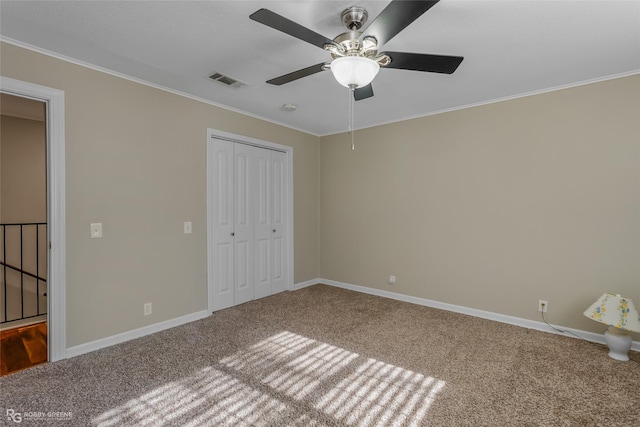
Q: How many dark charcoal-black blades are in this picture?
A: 5